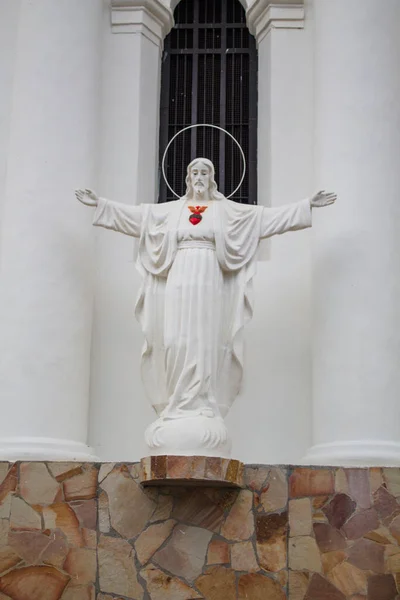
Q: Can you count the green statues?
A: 0